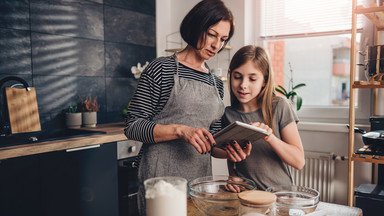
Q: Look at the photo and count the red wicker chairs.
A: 0